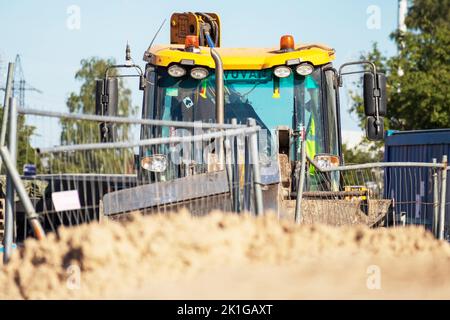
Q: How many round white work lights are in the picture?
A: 4